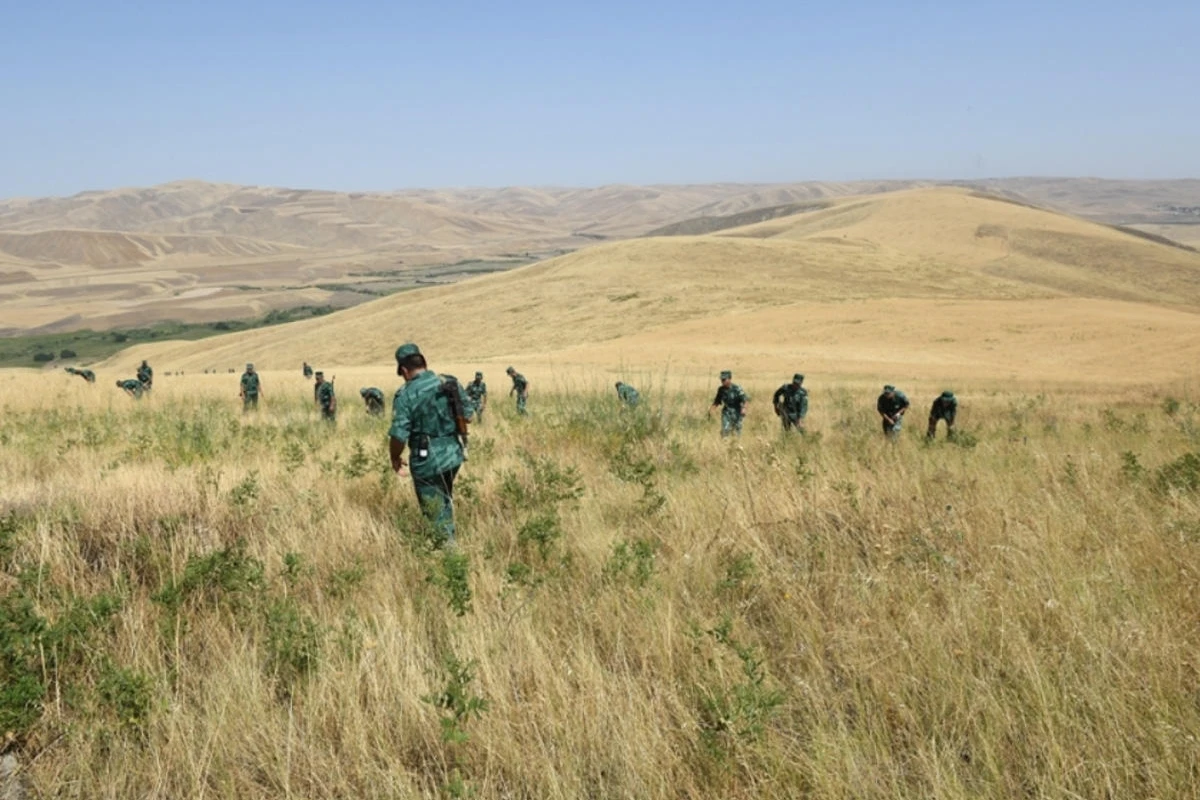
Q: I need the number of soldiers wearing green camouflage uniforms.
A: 15